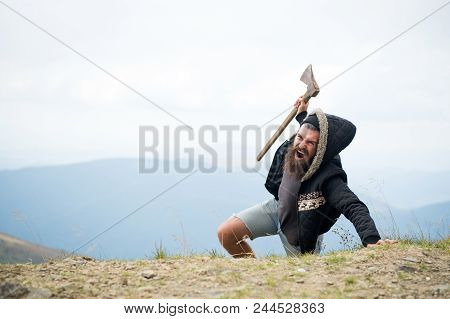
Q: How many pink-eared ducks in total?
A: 0